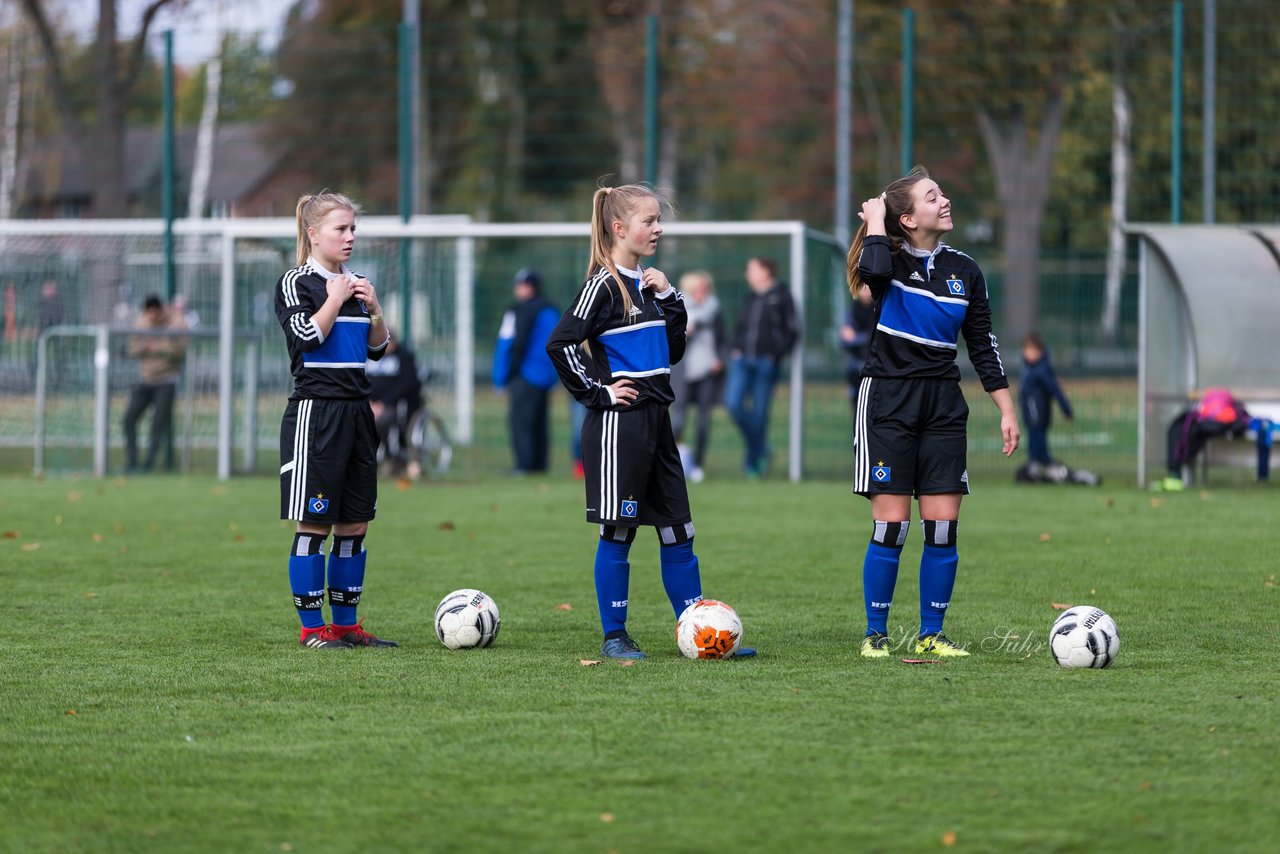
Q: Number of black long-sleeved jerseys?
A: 3